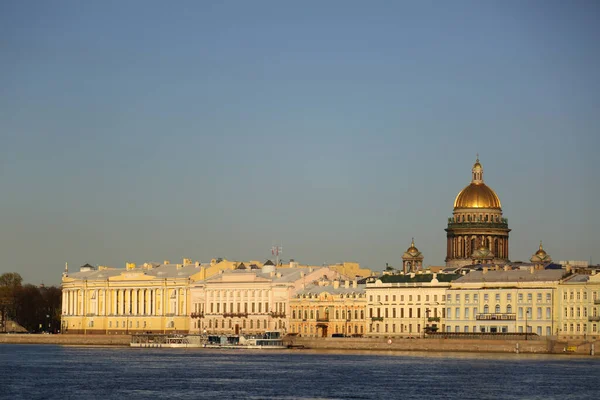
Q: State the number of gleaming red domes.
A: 0